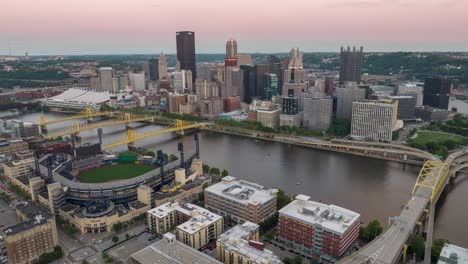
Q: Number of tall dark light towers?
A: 7